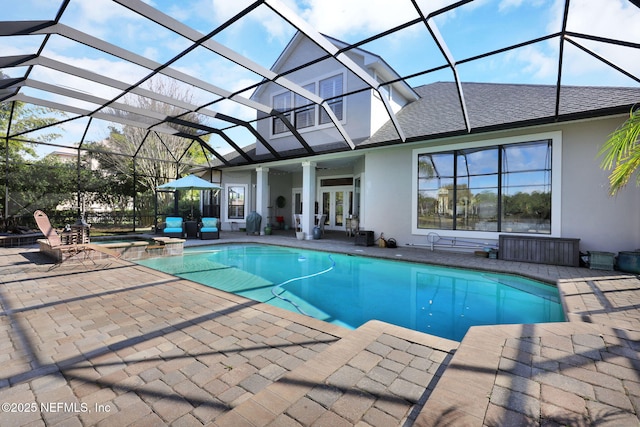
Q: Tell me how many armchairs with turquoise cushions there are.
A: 2